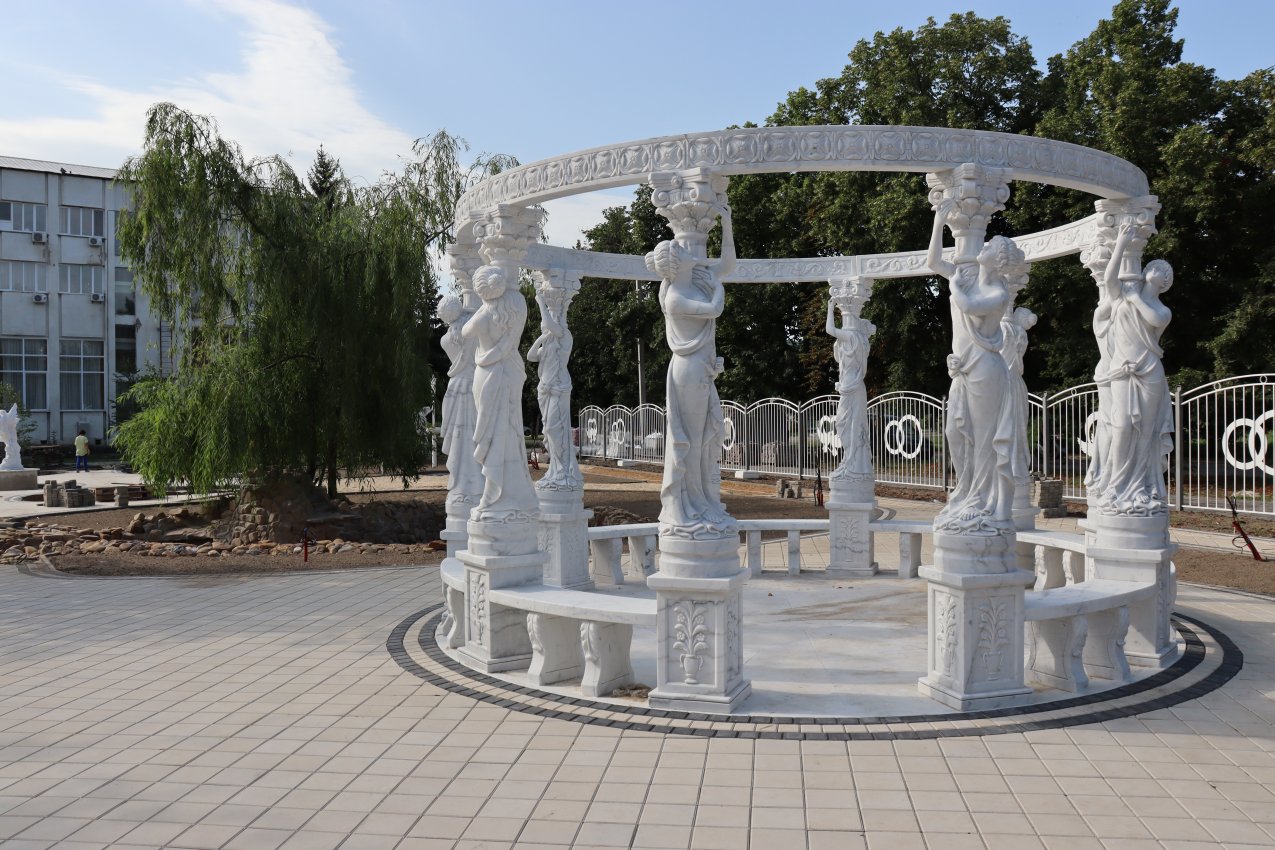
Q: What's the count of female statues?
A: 9